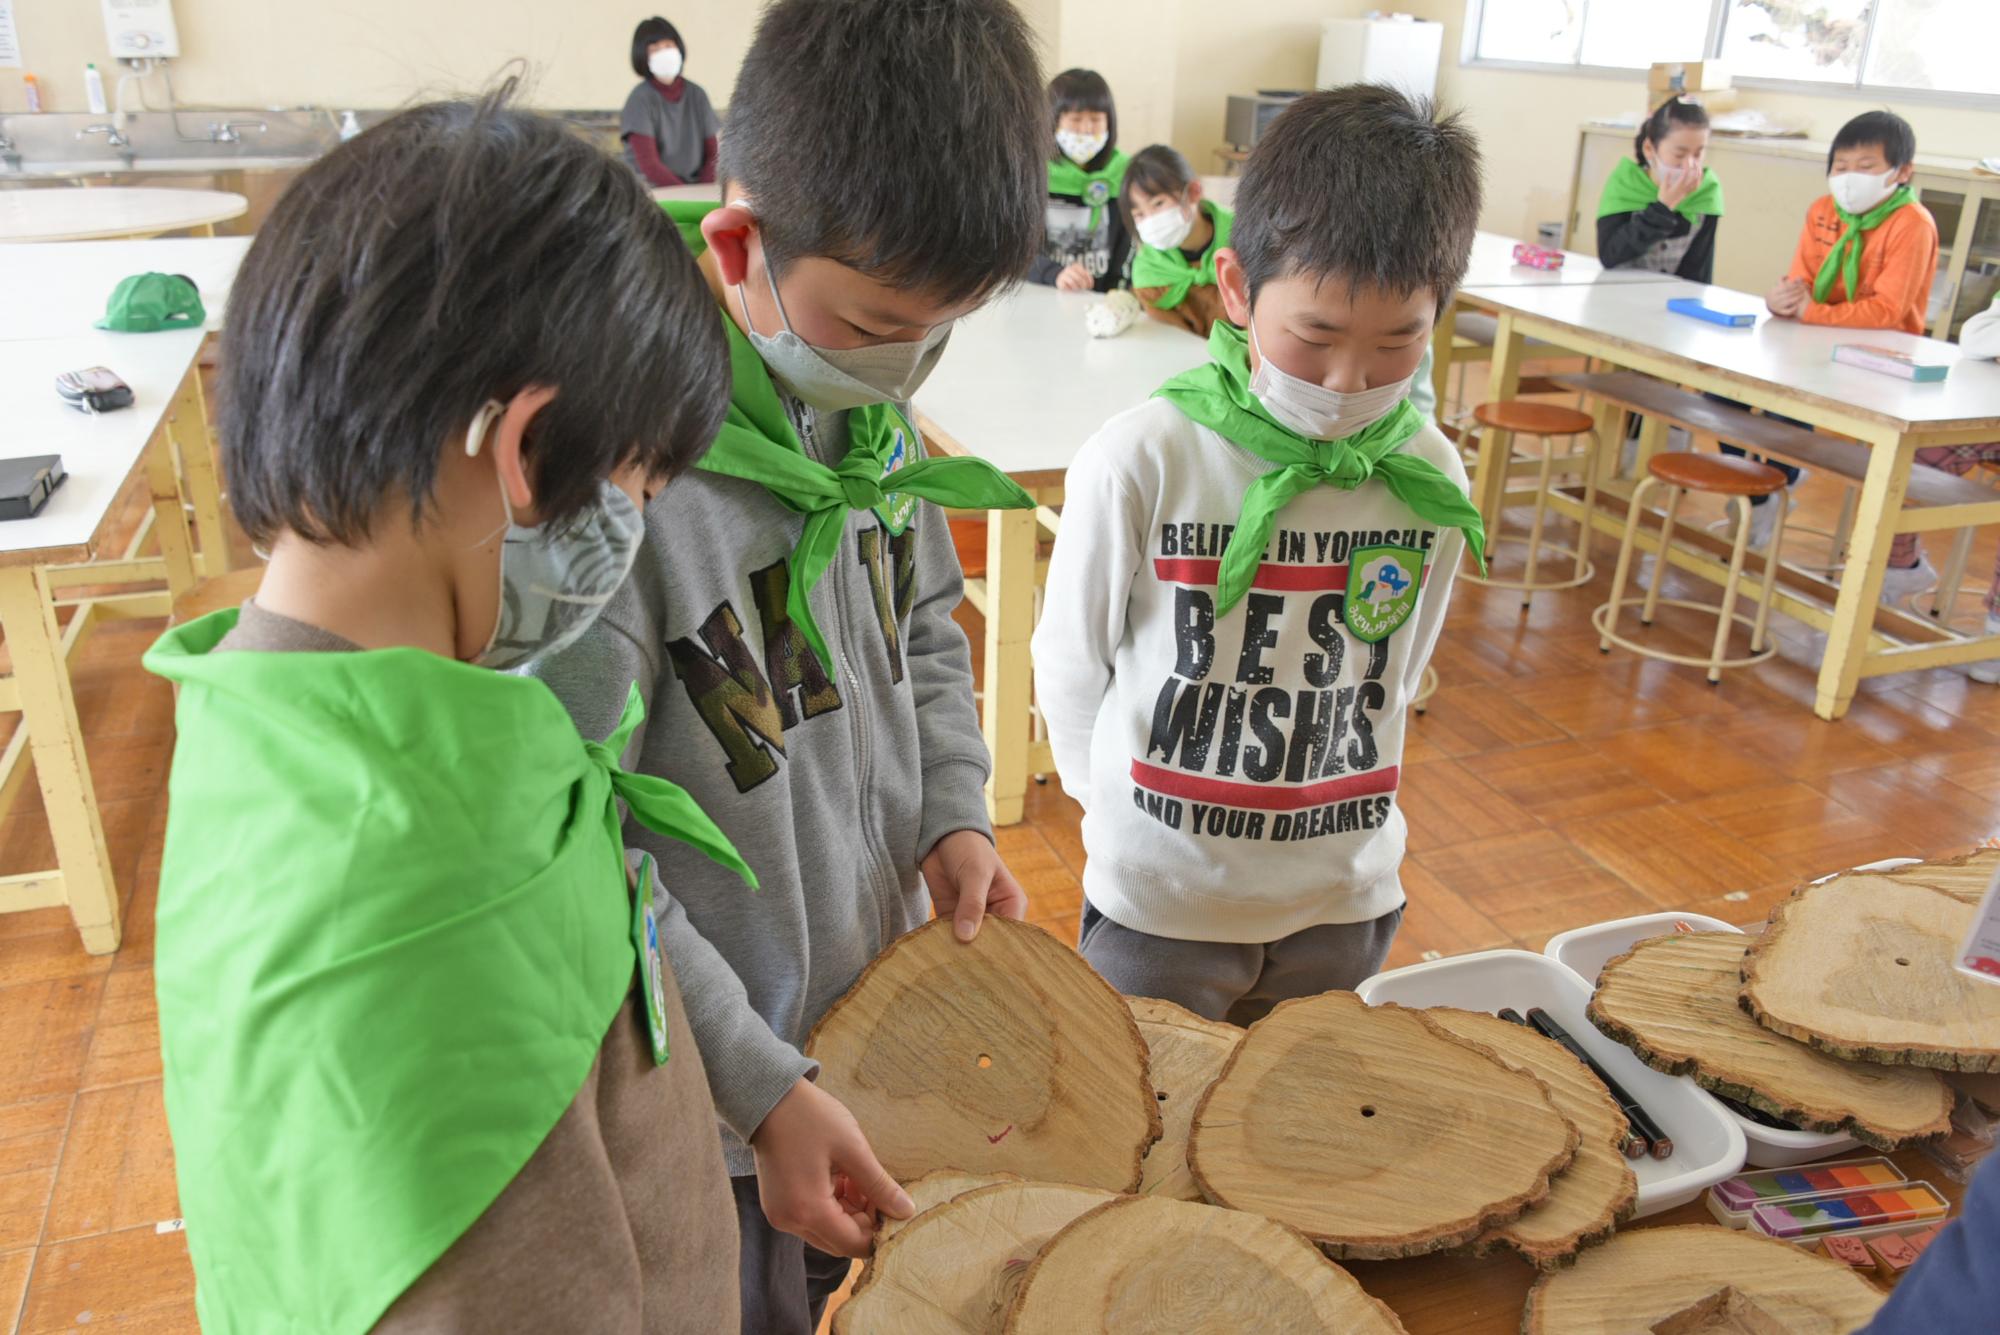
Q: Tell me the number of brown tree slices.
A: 11